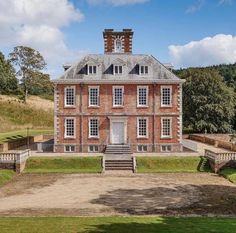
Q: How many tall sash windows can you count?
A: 9